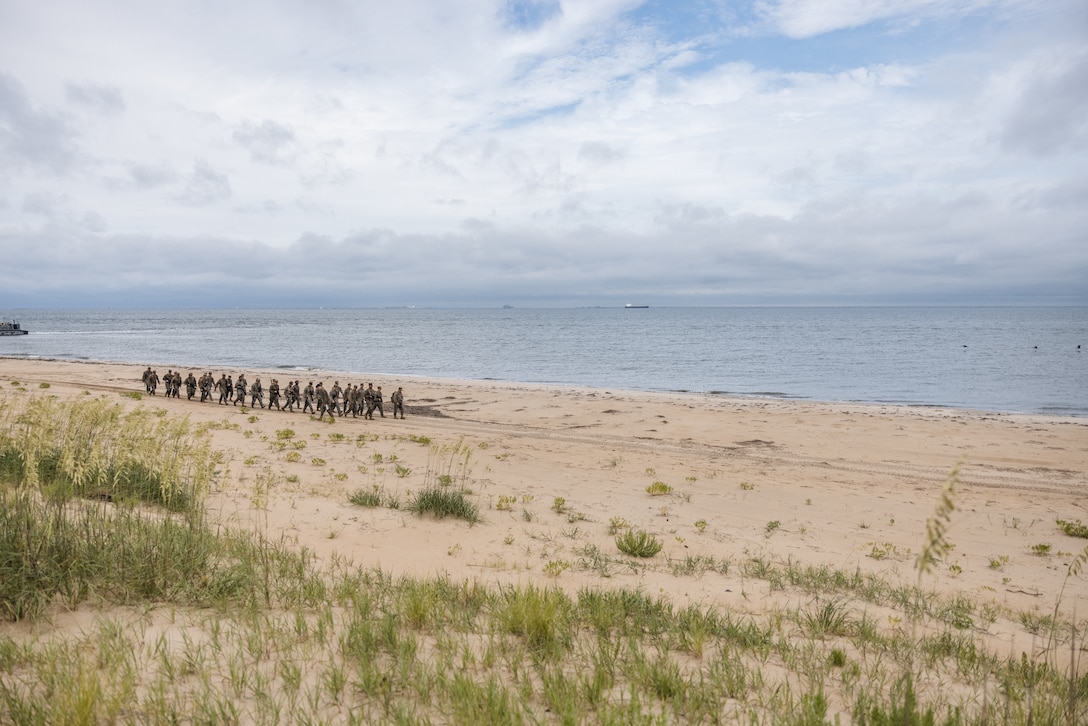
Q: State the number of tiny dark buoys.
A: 3